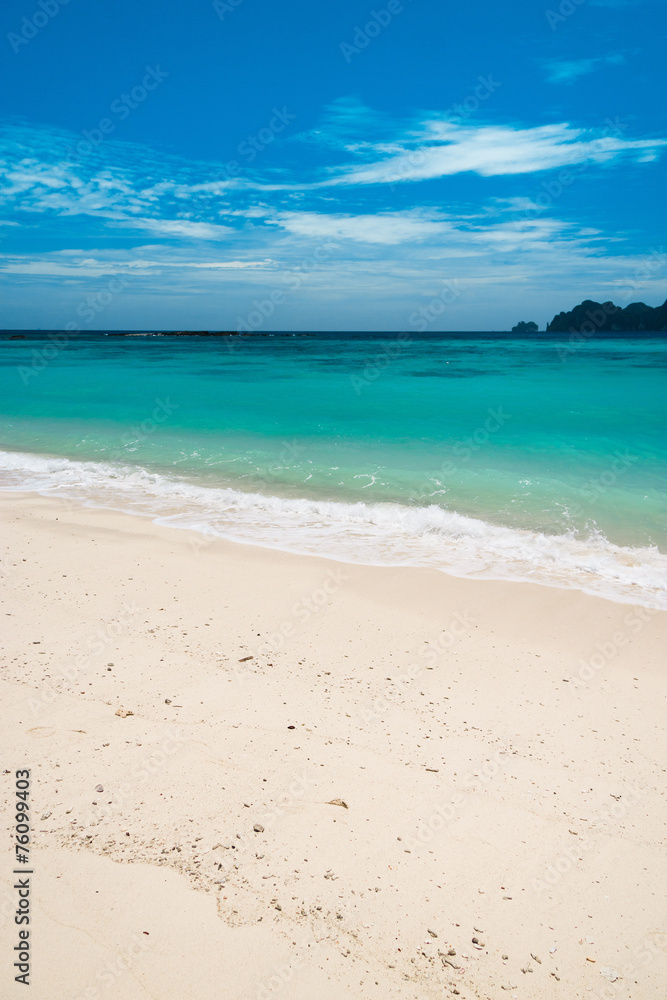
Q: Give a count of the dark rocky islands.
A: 2